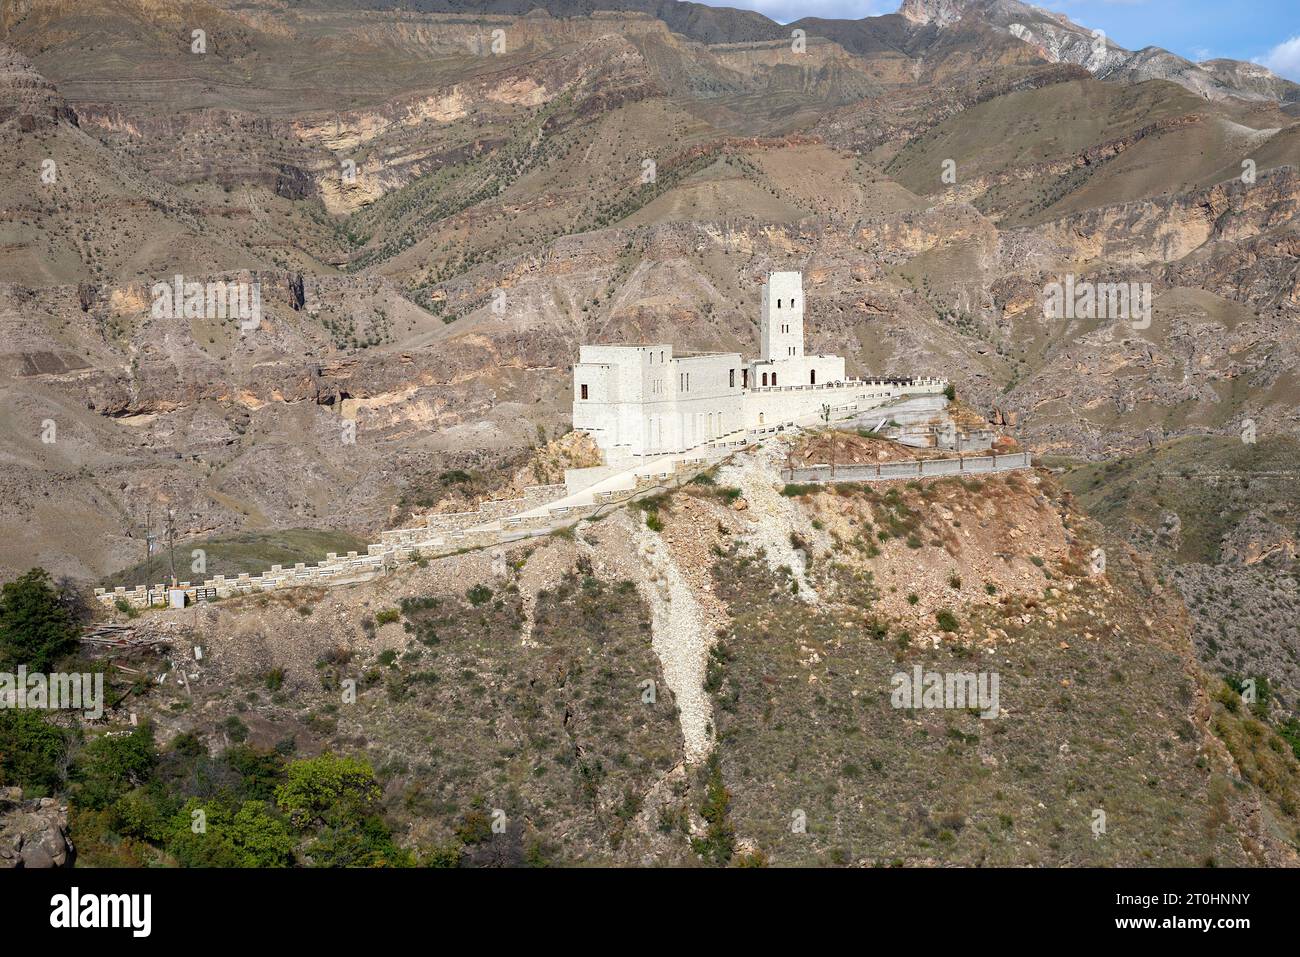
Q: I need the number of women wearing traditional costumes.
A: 0